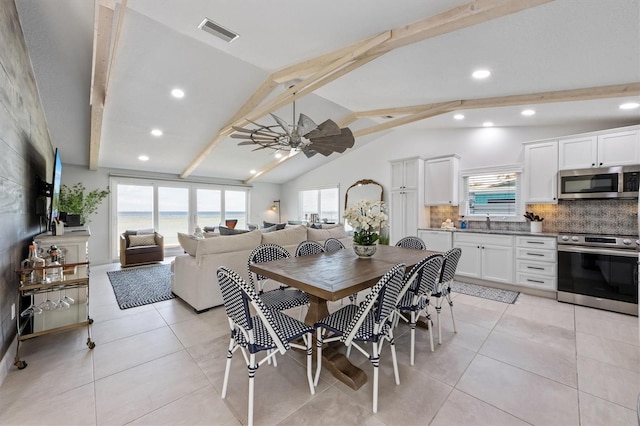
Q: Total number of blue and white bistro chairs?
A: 8